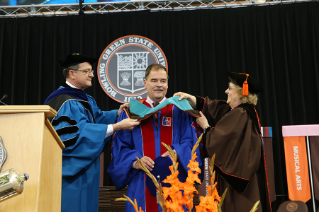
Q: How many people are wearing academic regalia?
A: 3